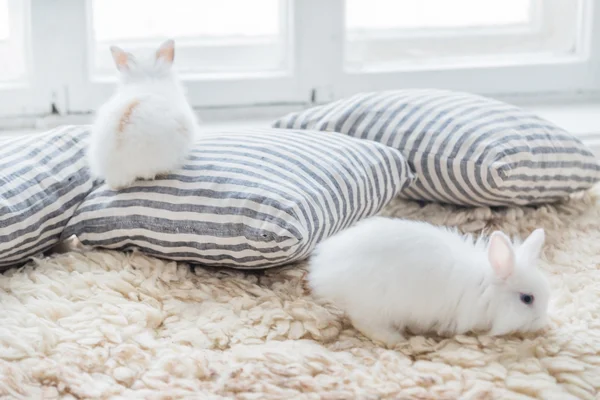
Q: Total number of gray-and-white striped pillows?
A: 3